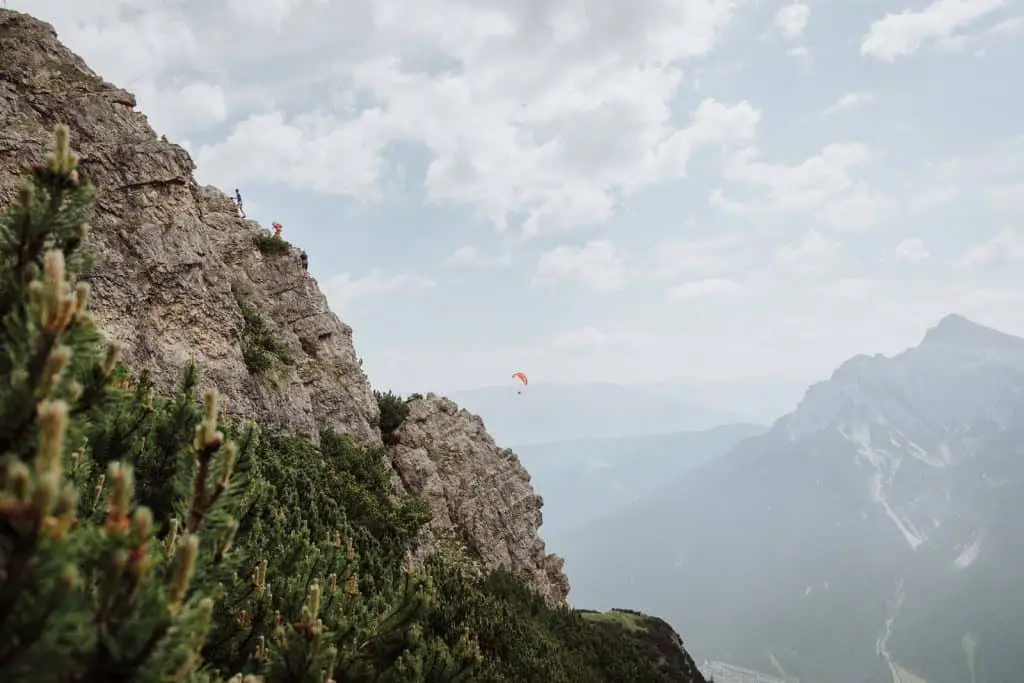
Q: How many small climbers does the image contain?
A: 3